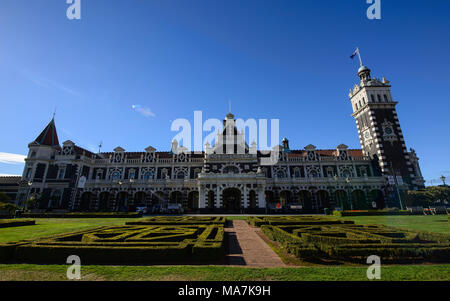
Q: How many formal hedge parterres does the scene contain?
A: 4